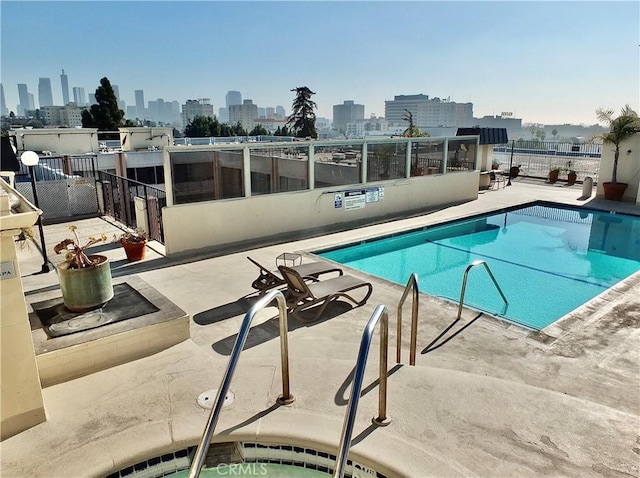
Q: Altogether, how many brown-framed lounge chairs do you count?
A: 2